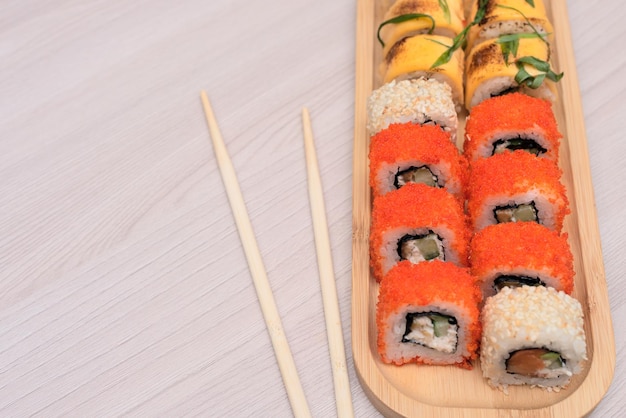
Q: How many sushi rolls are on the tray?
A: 12